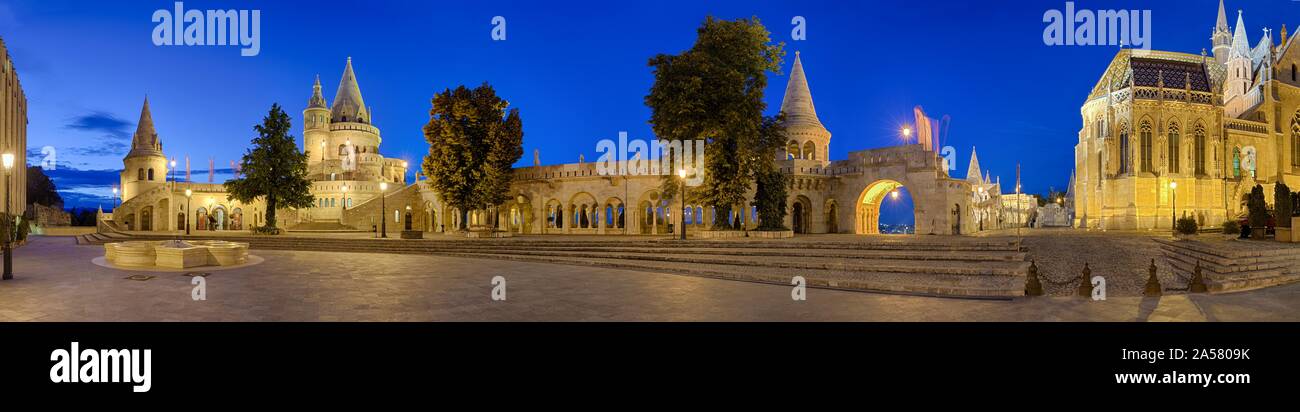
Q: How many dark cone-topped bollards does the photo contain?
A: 4